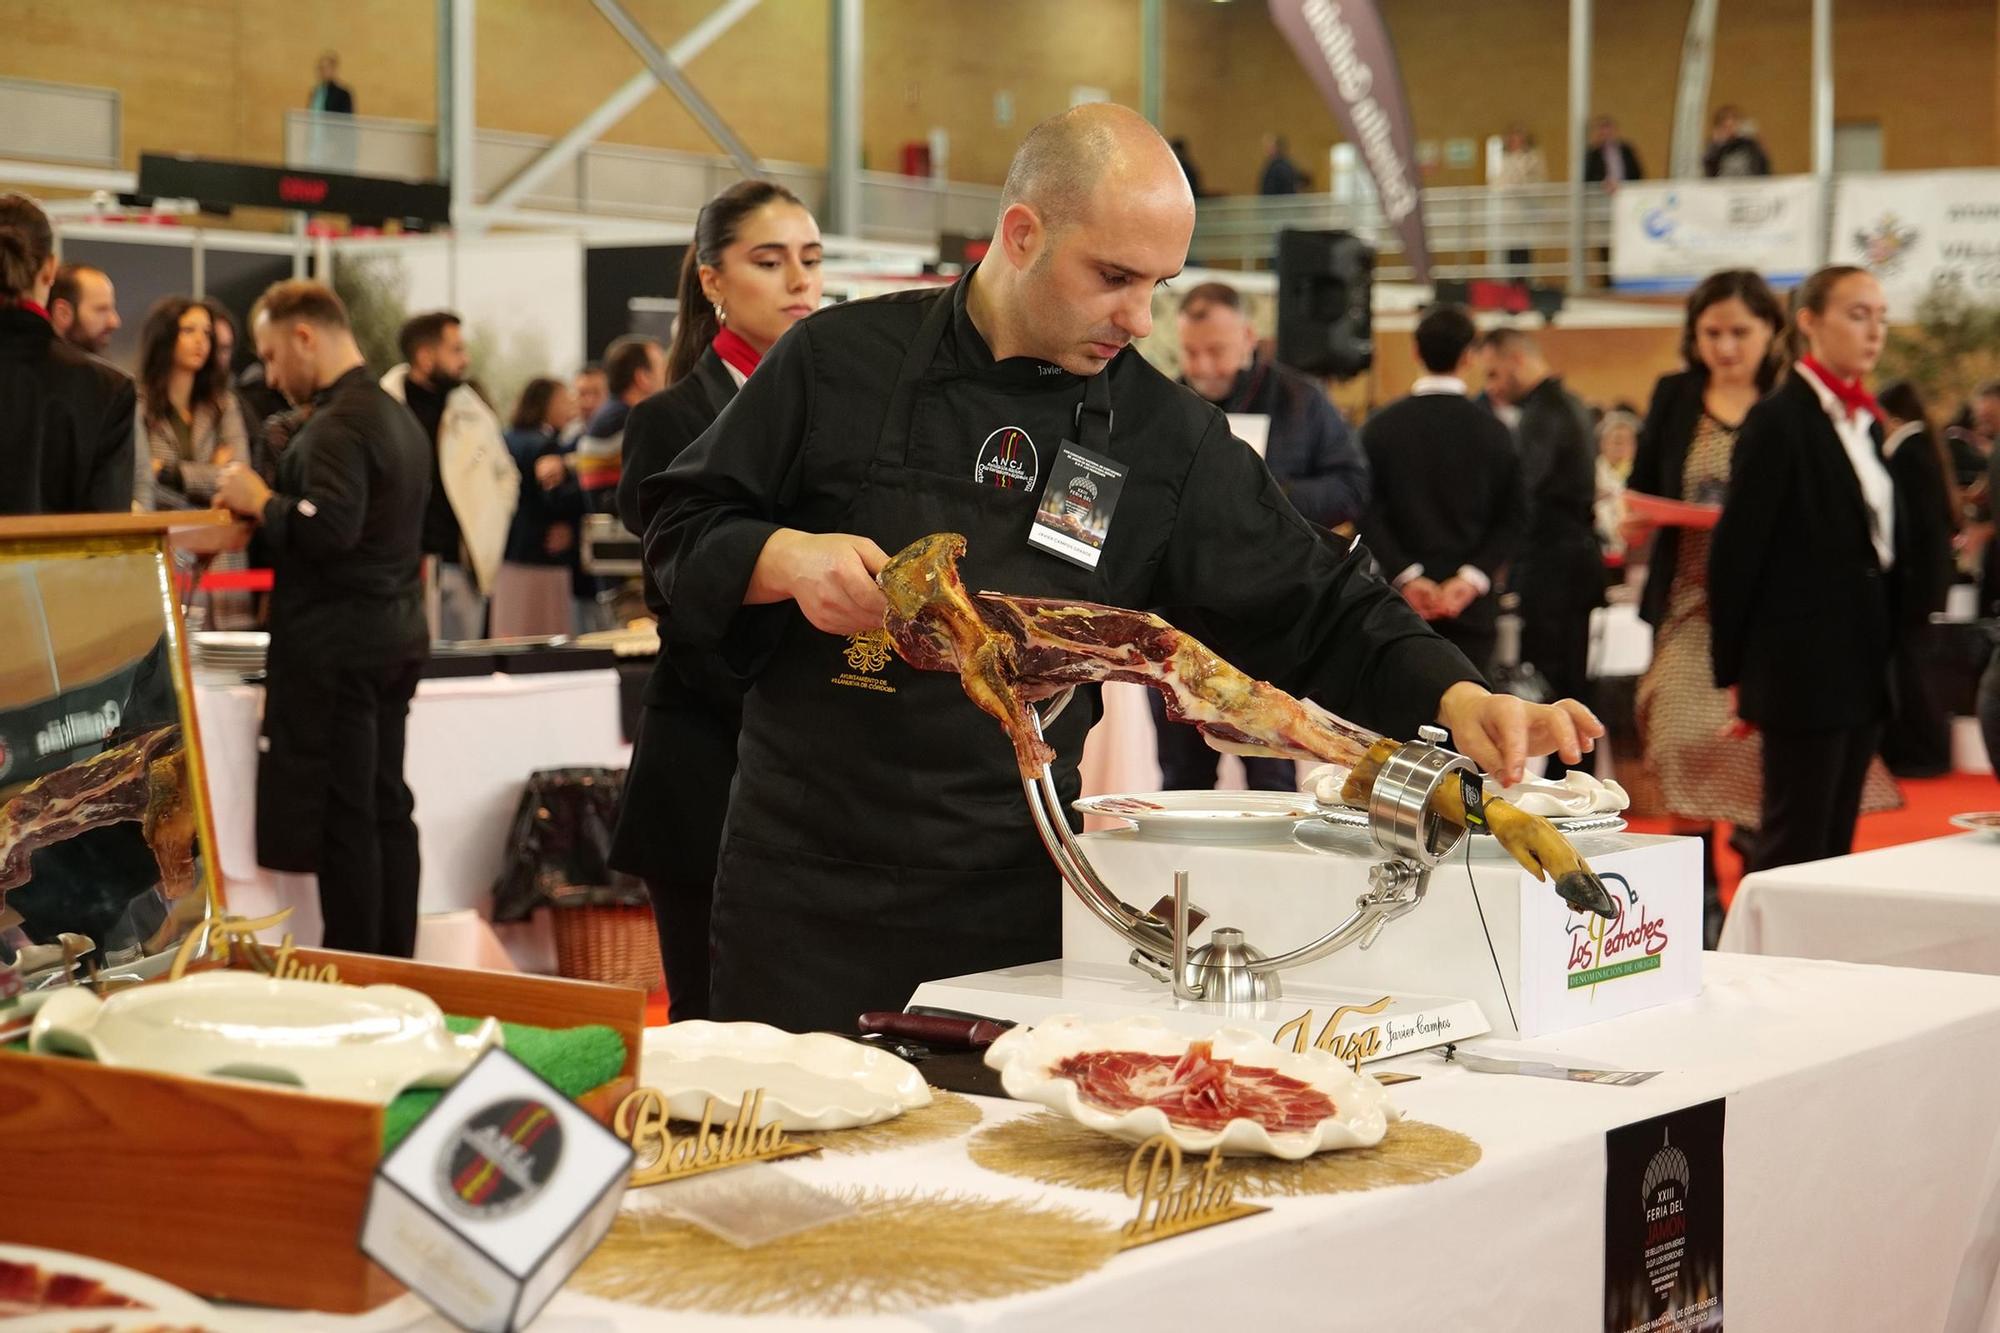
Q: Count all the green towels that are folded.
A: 1